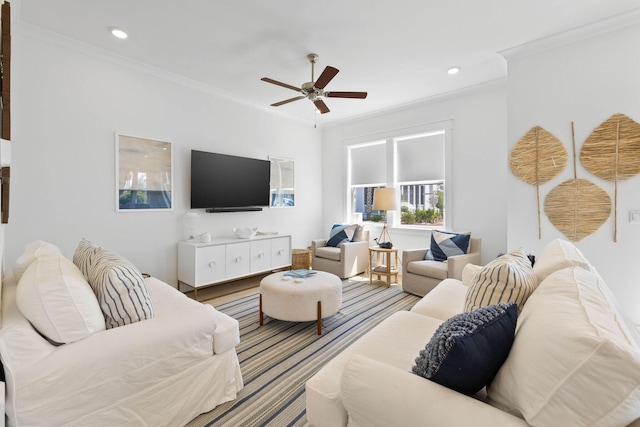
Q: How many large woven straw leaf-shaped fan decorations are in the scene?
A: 3